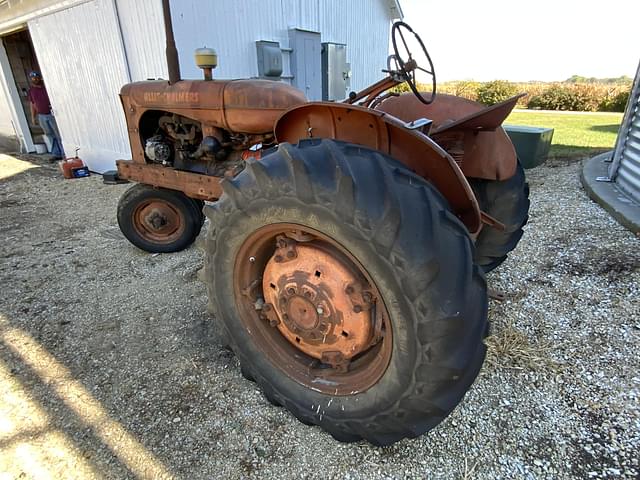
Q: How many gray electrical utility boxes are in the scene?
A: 3